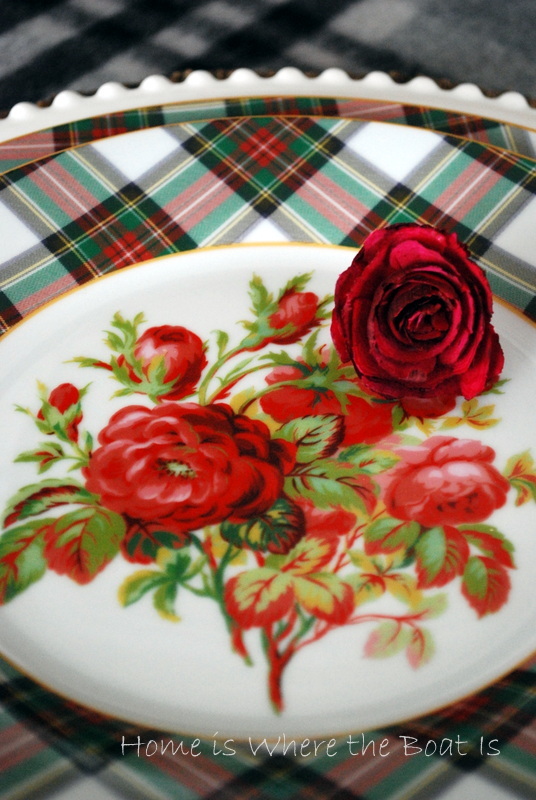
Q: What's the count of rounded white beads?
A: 12